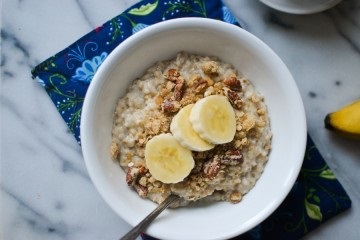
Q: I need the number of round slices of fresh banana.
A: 3